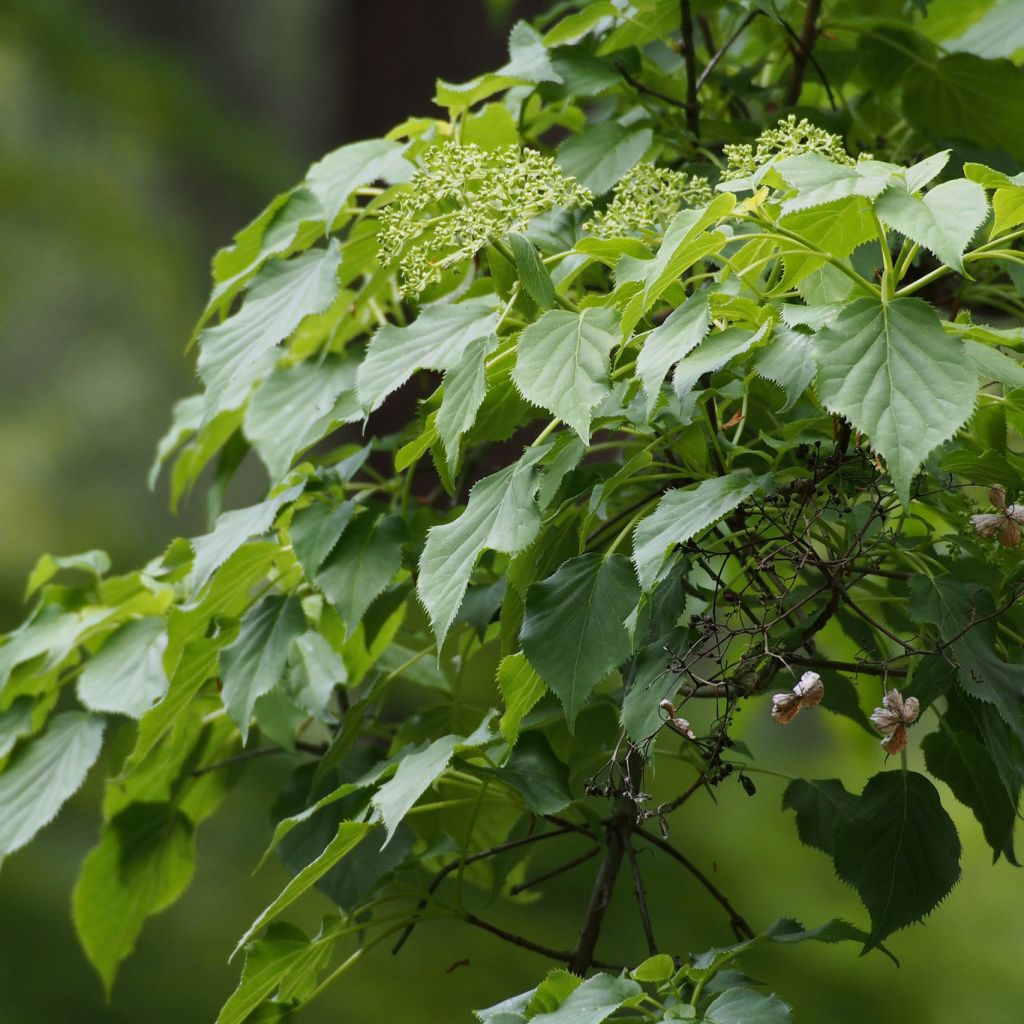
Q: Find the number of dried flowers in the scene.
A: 4